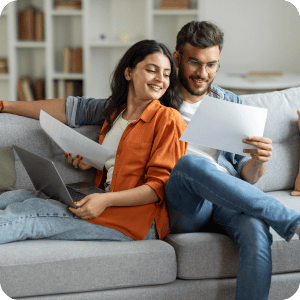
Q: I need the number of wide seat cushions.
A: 2